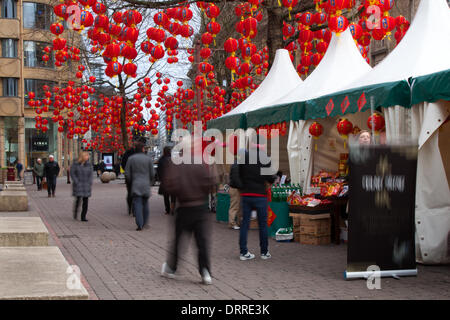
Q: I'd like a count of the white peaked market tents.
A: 3